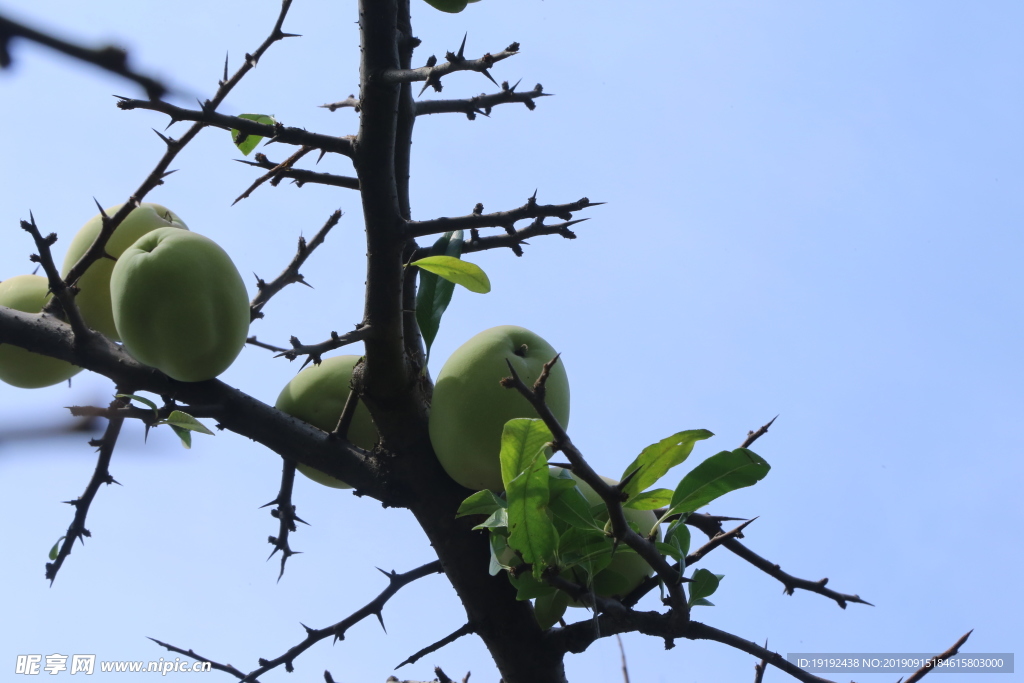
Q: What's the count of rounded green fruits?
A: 6